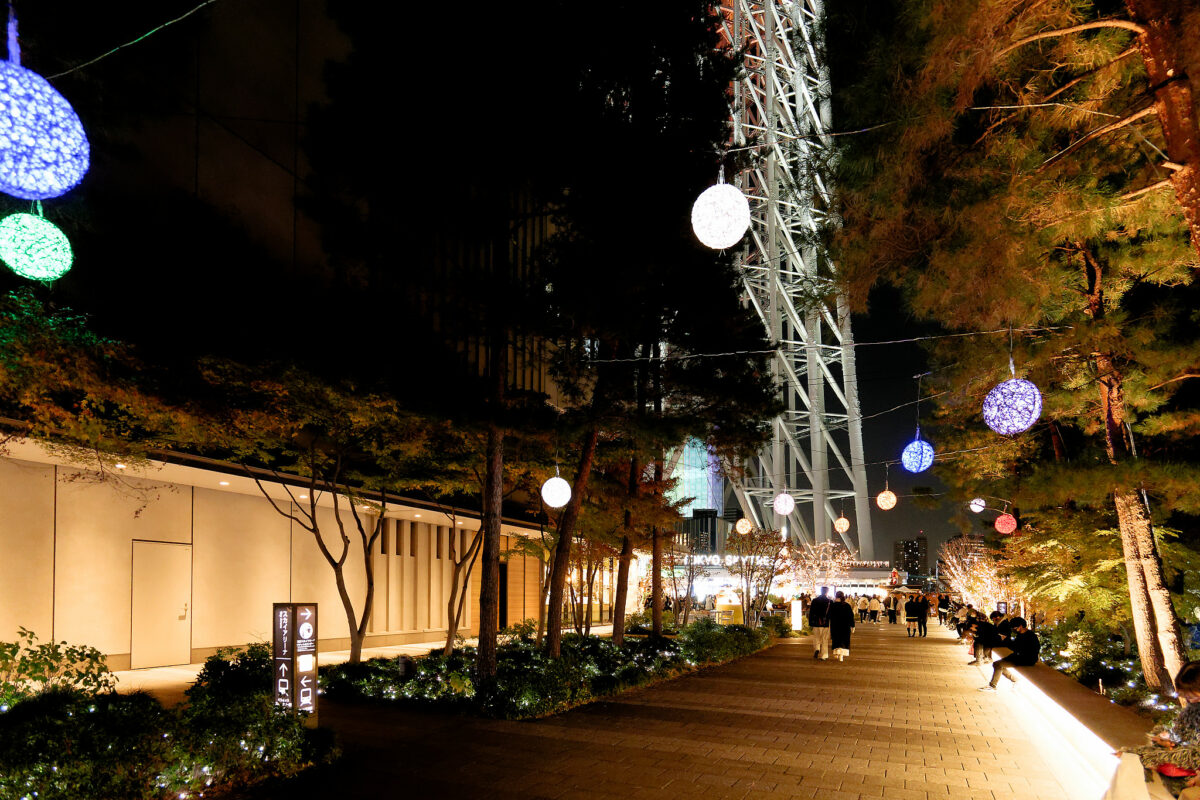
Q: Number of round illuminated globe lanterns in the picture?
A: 12